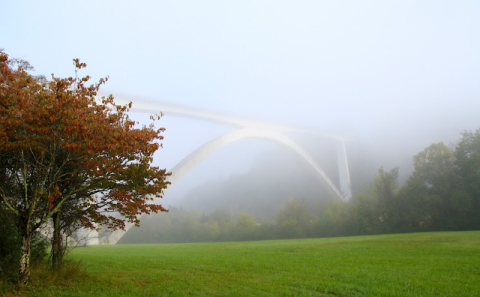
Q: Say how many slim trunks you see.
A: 2